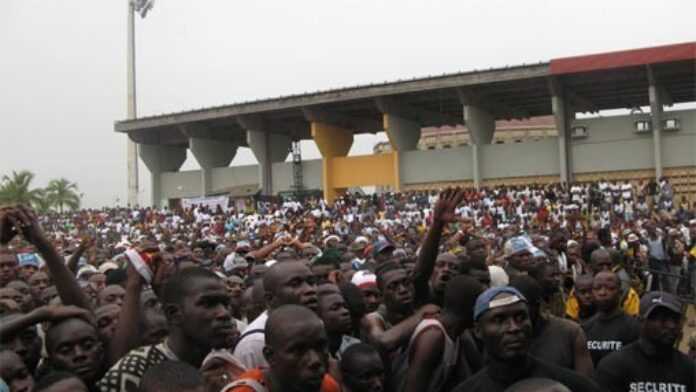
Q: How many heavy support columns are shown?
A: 8